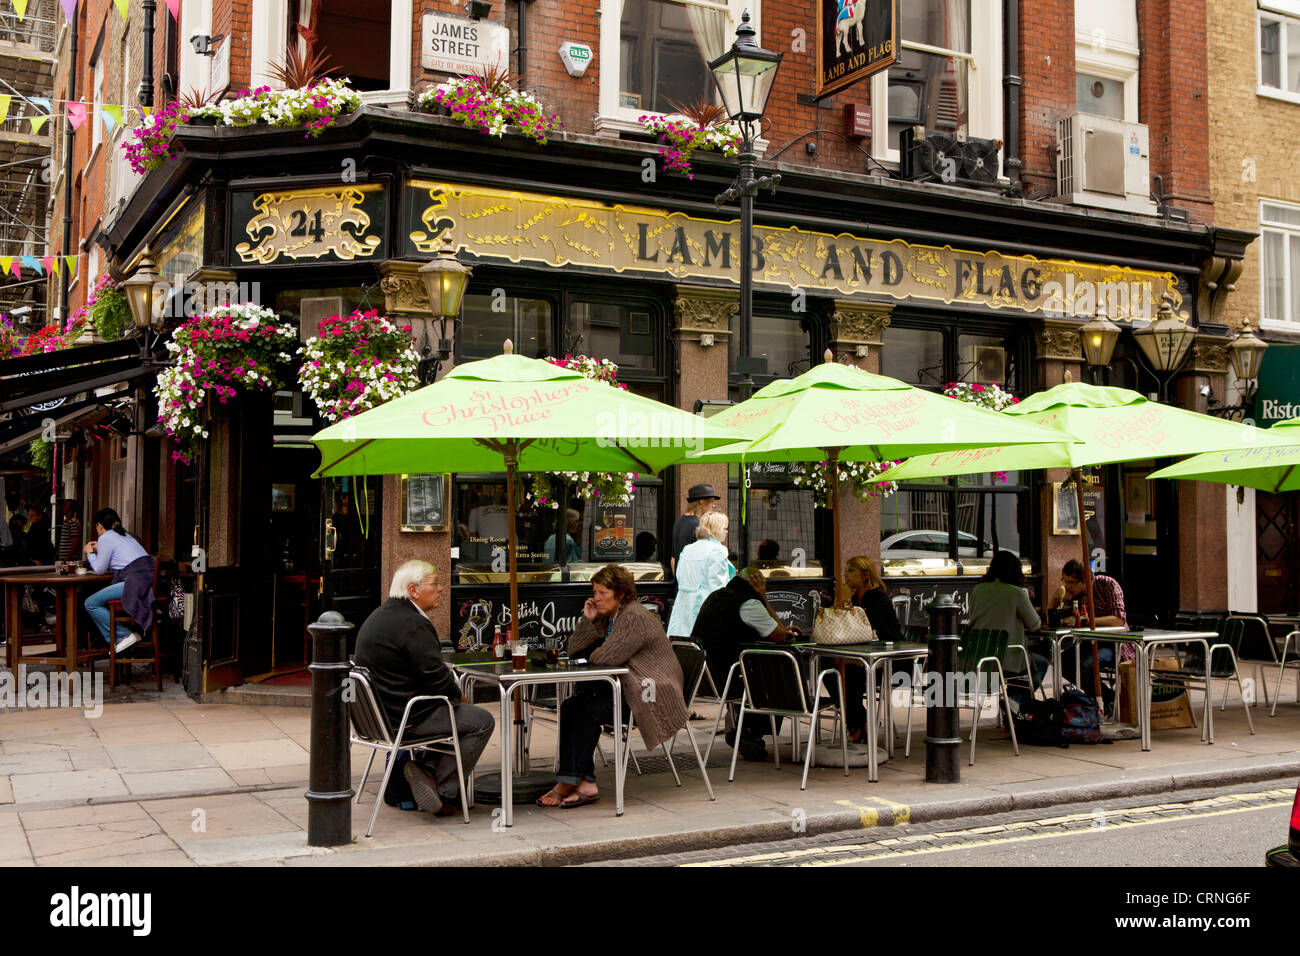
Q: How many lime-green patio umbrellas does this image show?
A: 4